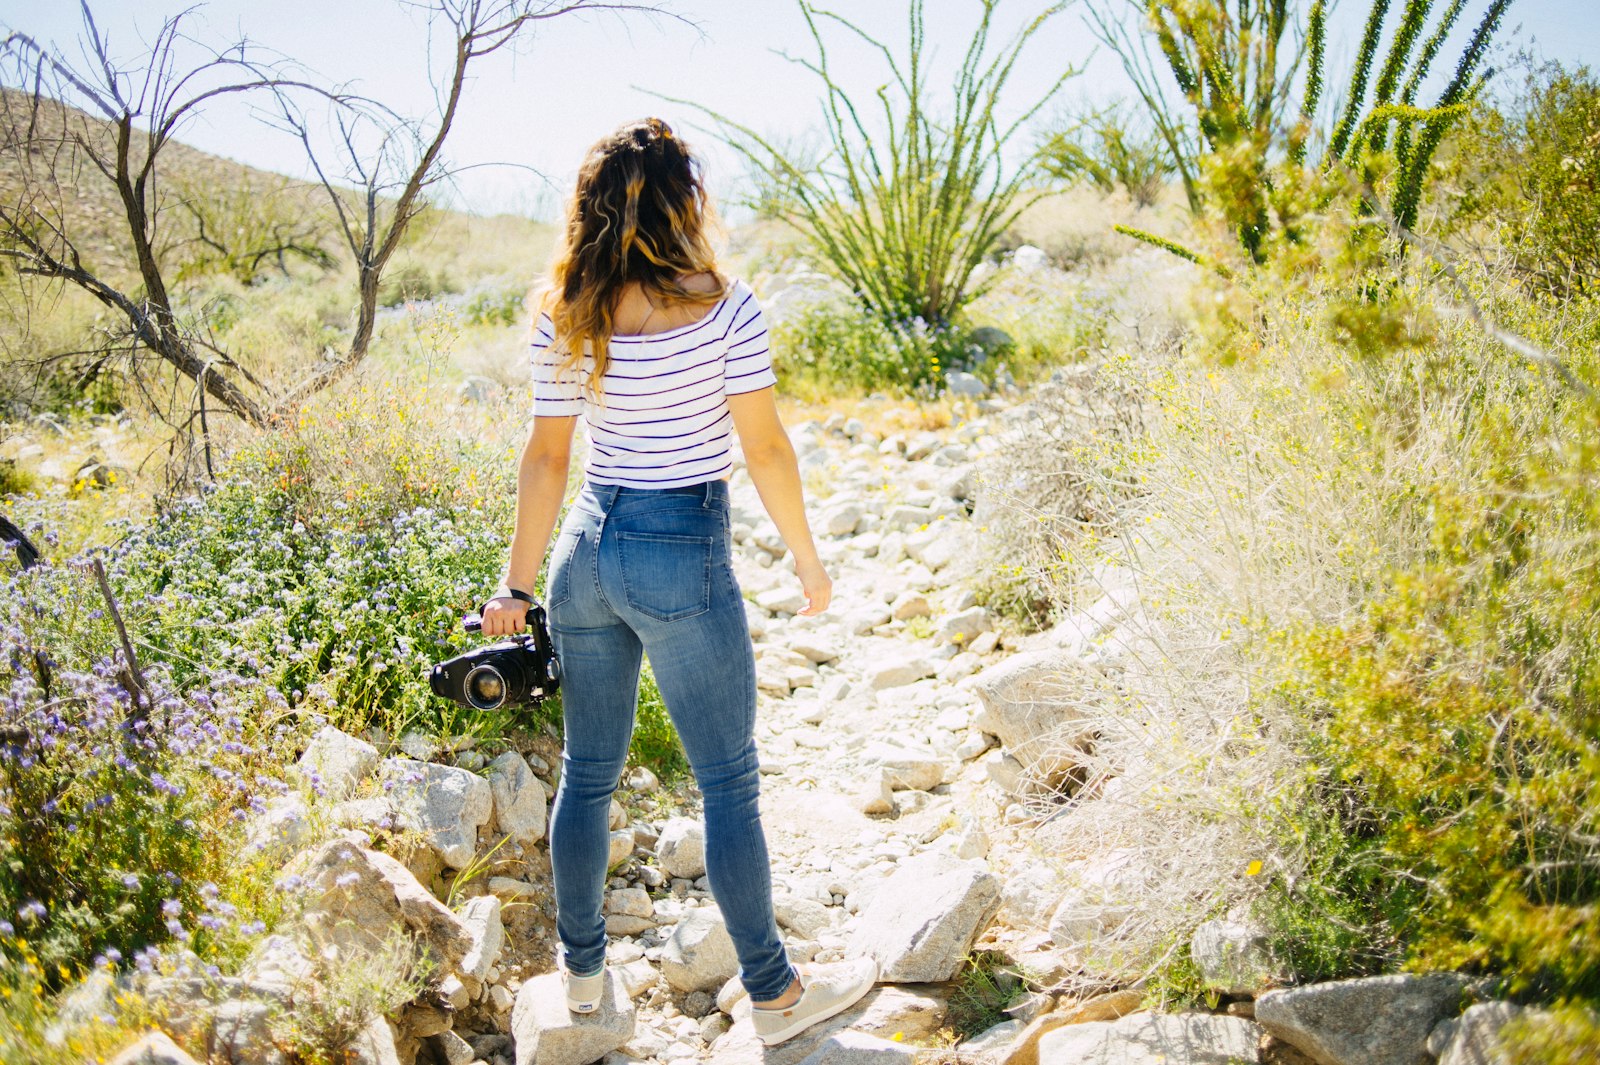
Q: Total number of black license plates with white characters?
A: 0